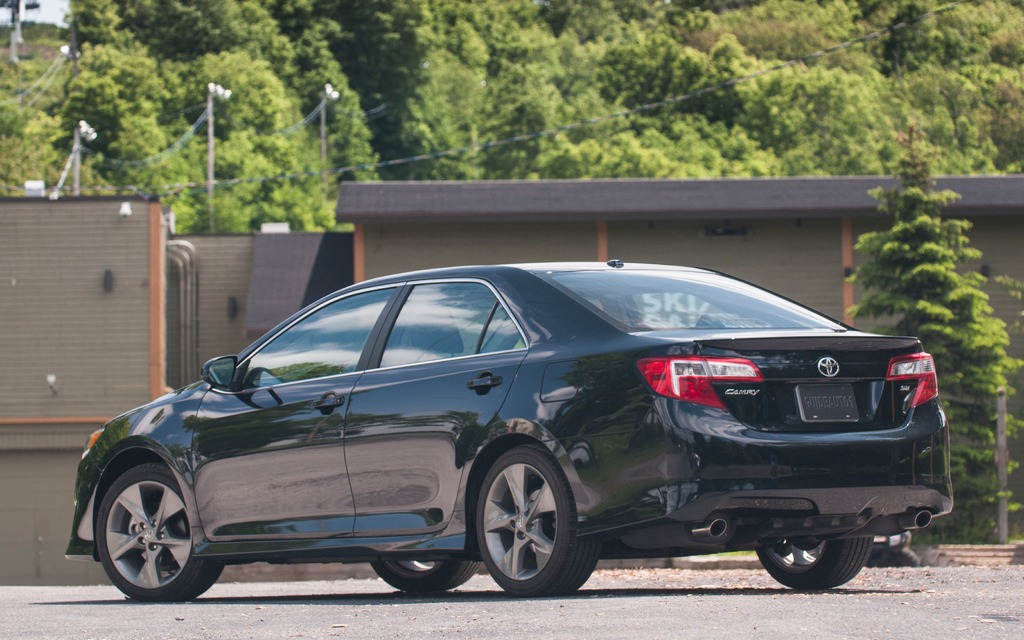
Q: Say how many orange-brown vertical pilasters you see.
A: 4